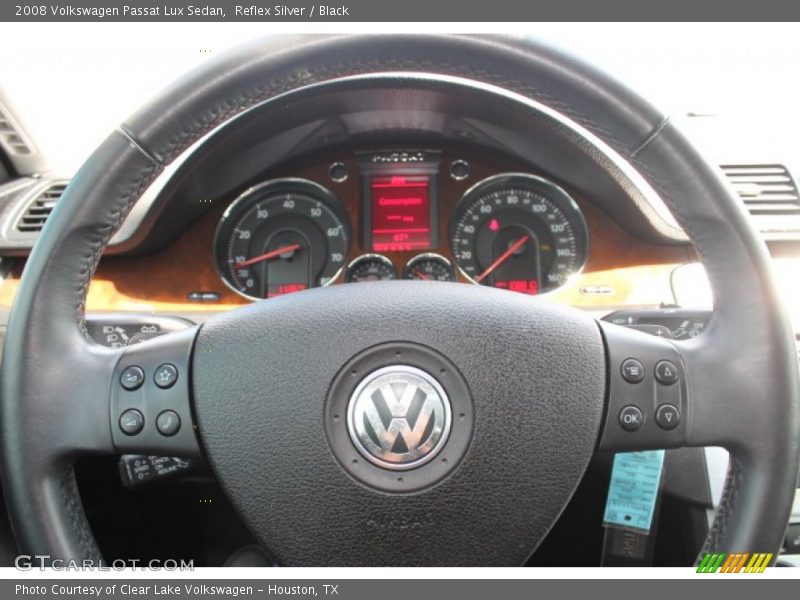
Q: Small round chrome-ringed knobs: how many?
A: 2